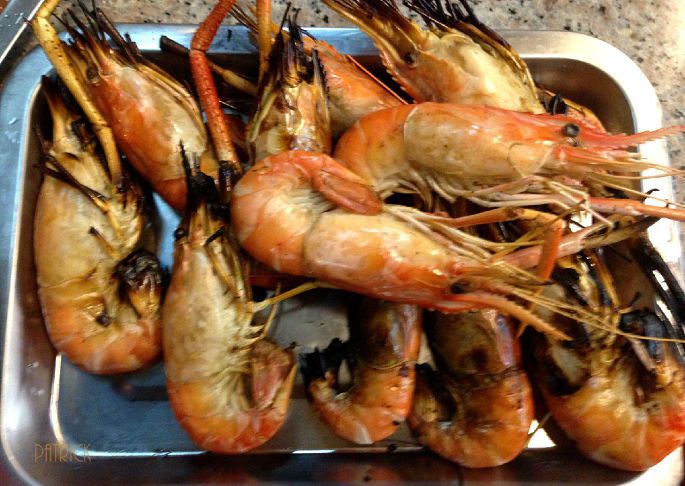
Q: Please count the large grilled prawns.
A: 11